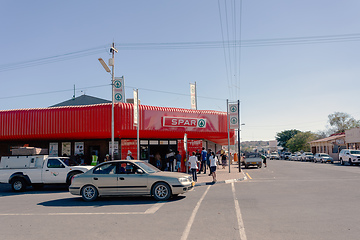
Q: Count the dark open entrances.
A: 1